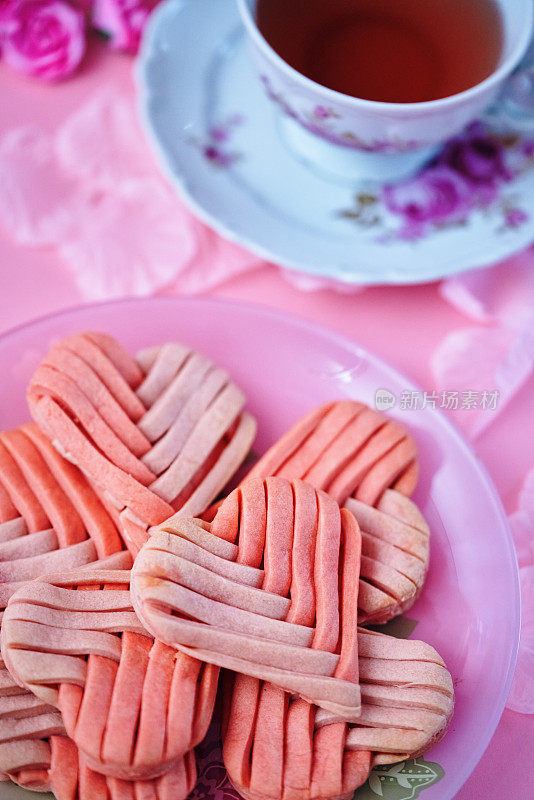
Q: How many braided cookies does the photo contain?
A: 7